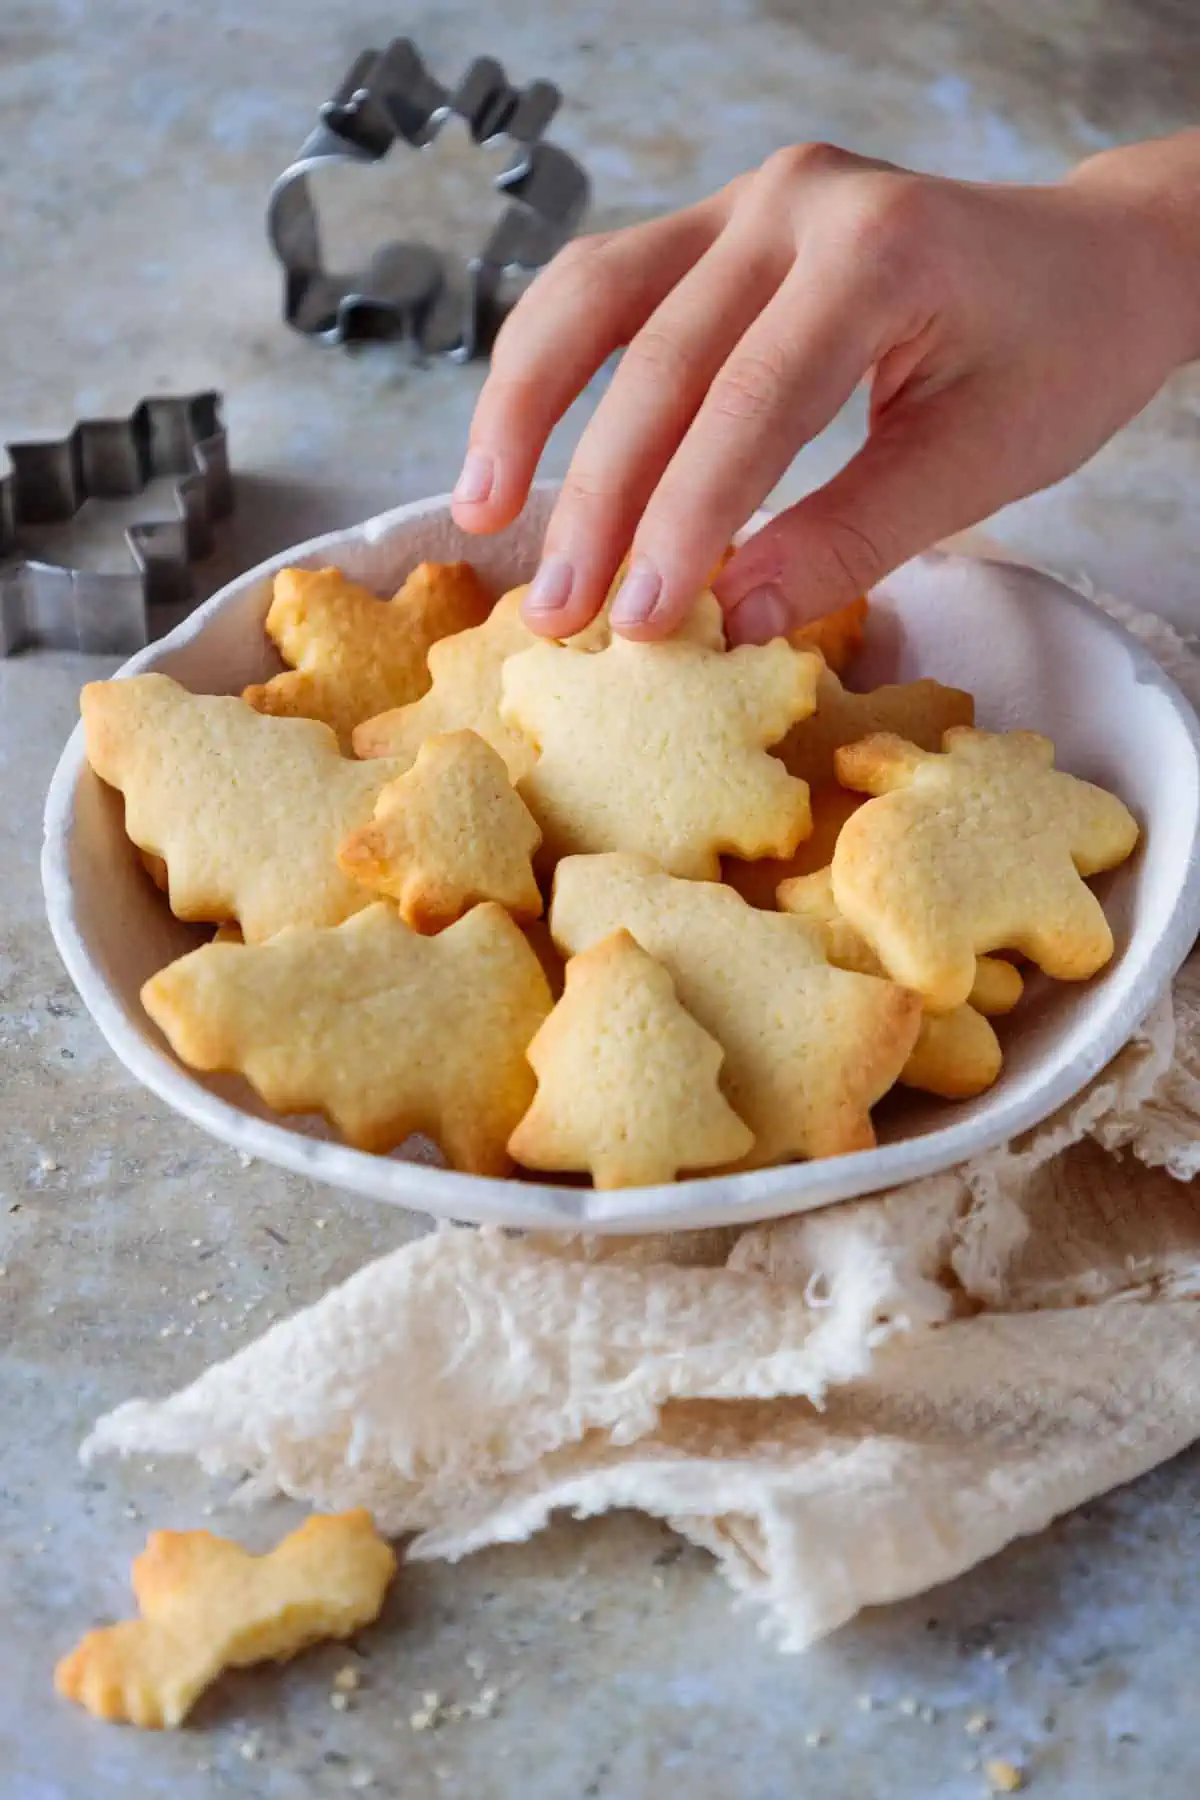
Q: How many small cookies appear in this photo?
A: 2